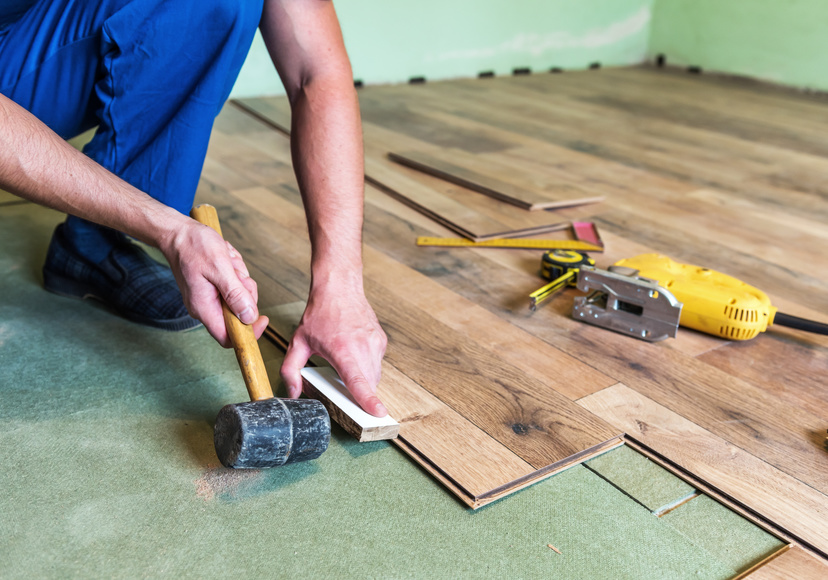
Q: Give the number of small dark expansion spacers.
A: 8